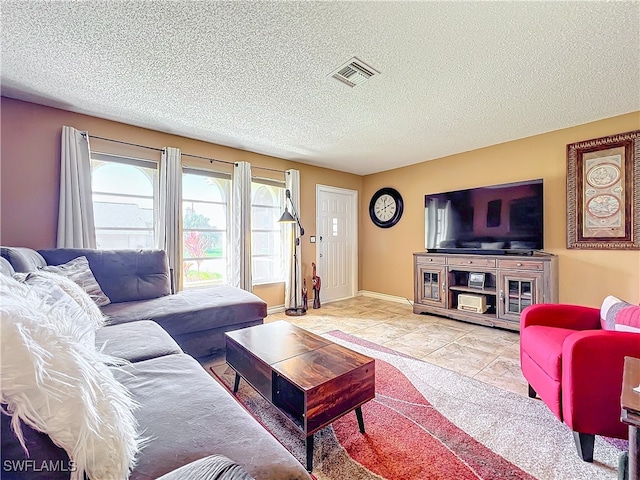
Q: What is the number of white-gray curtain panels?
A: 4